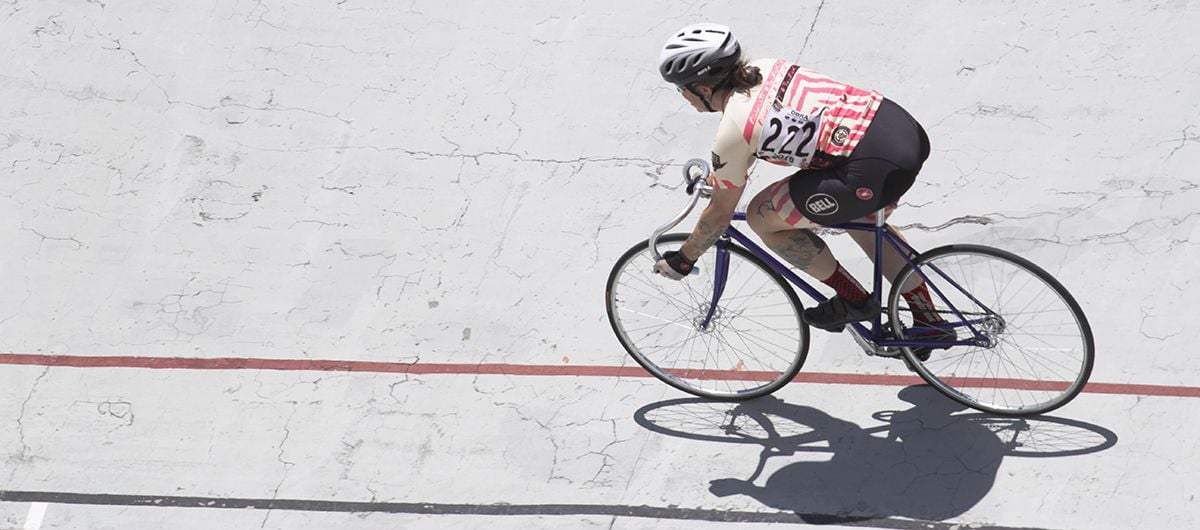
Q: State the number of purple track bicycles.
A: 1